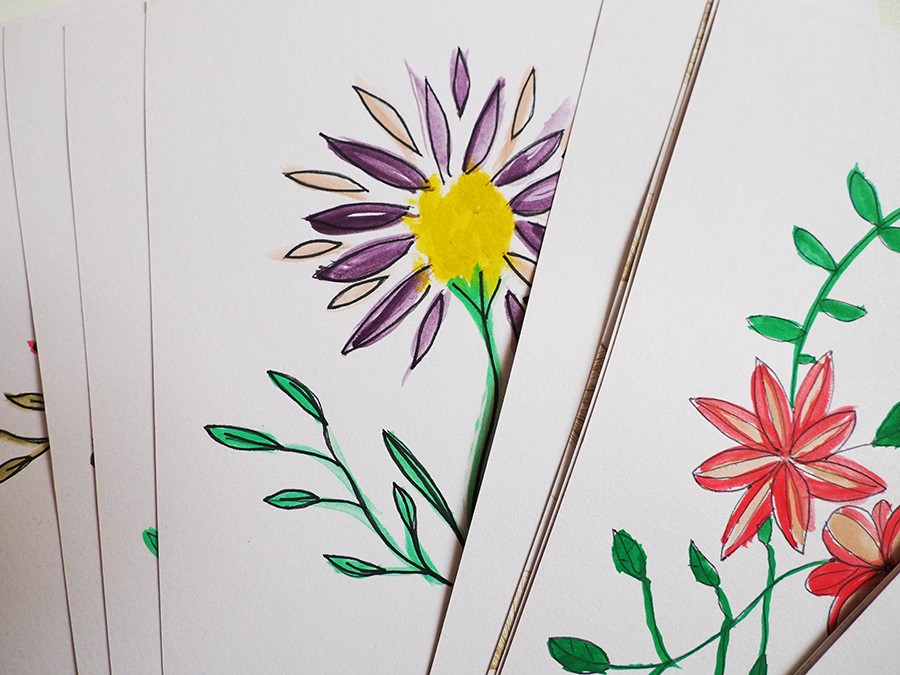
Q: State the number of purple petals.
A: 12